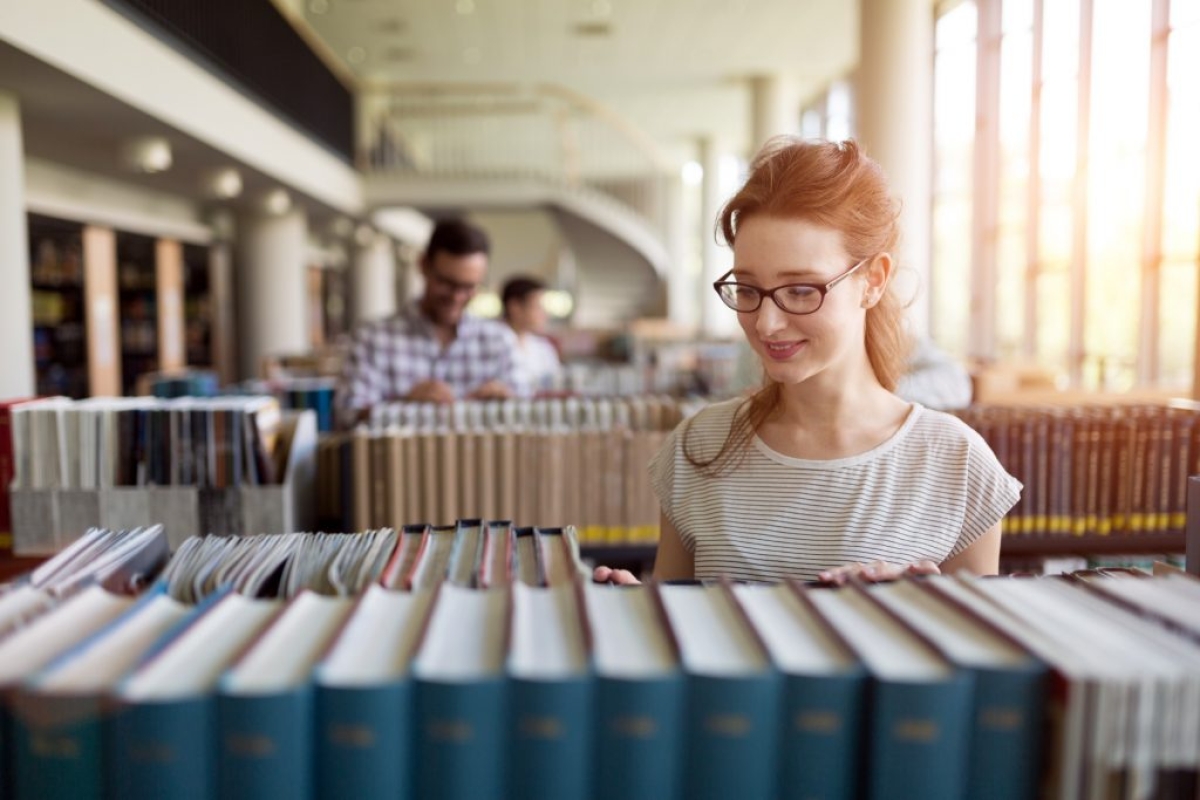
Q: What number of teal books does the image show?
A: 11